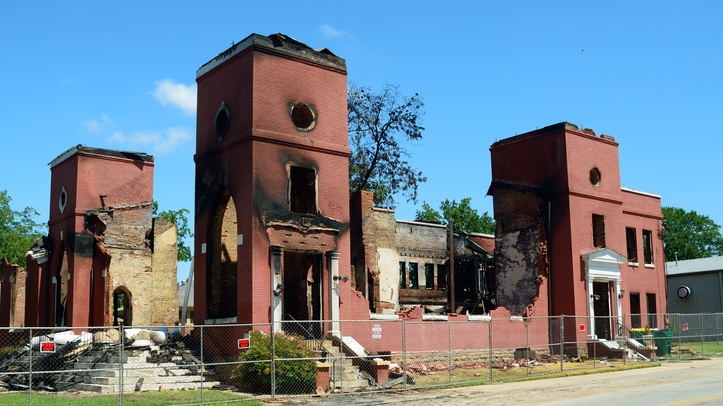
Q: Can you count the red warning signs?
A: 4